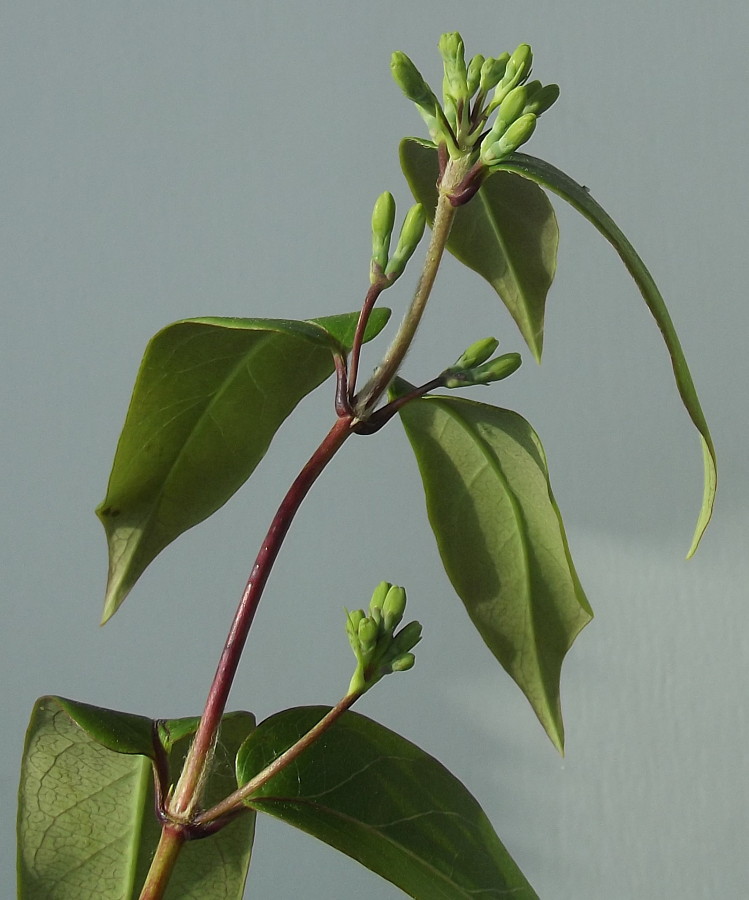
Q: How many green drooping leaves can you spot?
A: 6